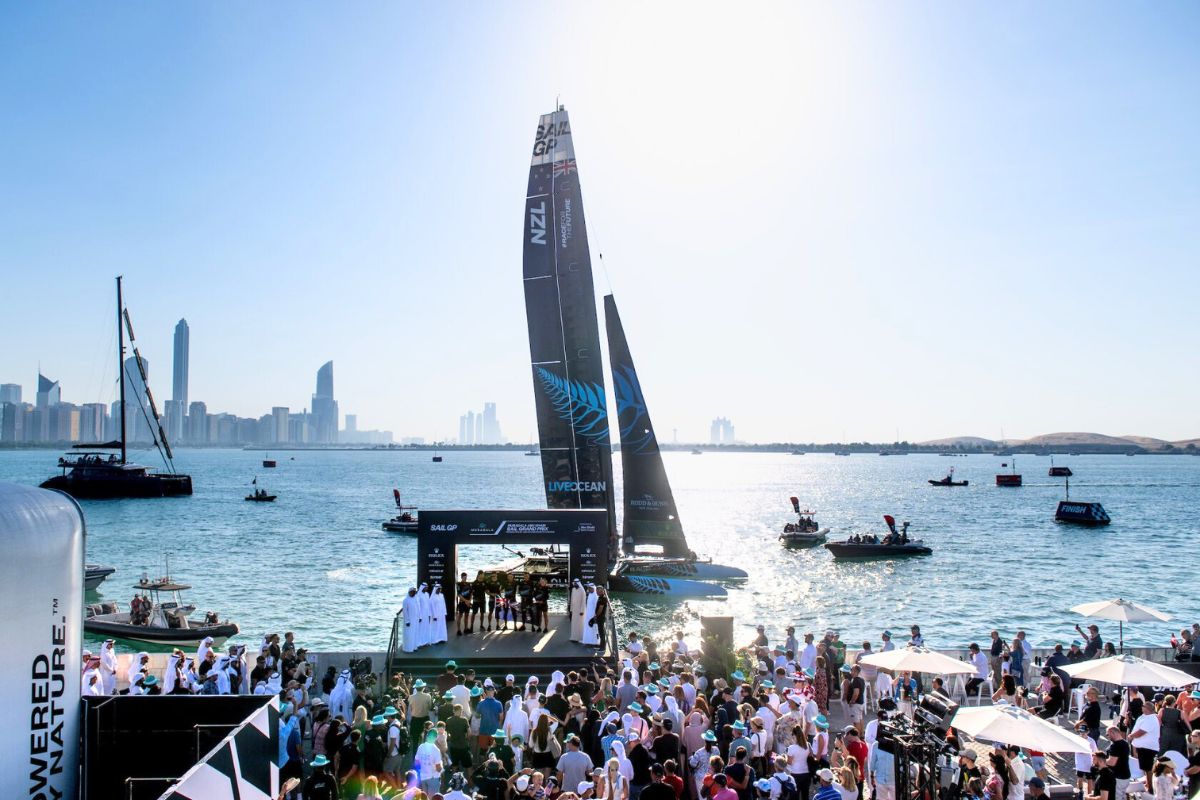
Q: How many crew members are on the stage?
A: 6